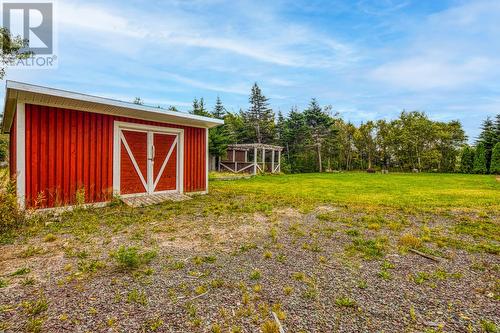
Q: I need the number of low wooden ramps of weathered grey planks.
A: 1